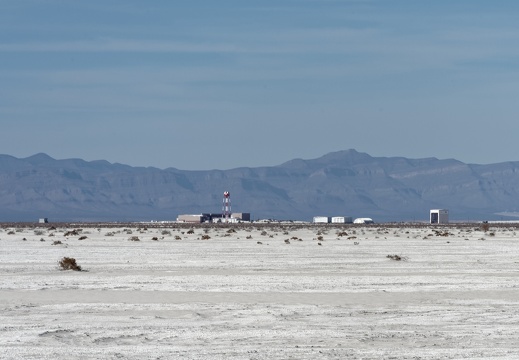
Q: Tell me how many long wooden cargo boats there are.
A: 0